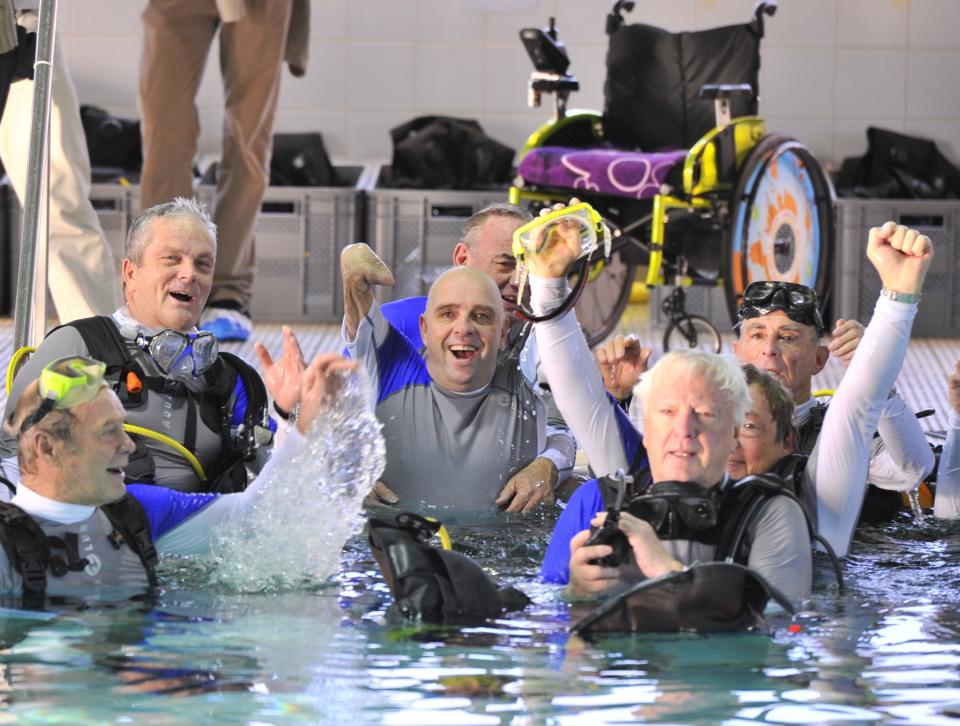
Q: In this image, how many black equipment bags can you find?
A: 4